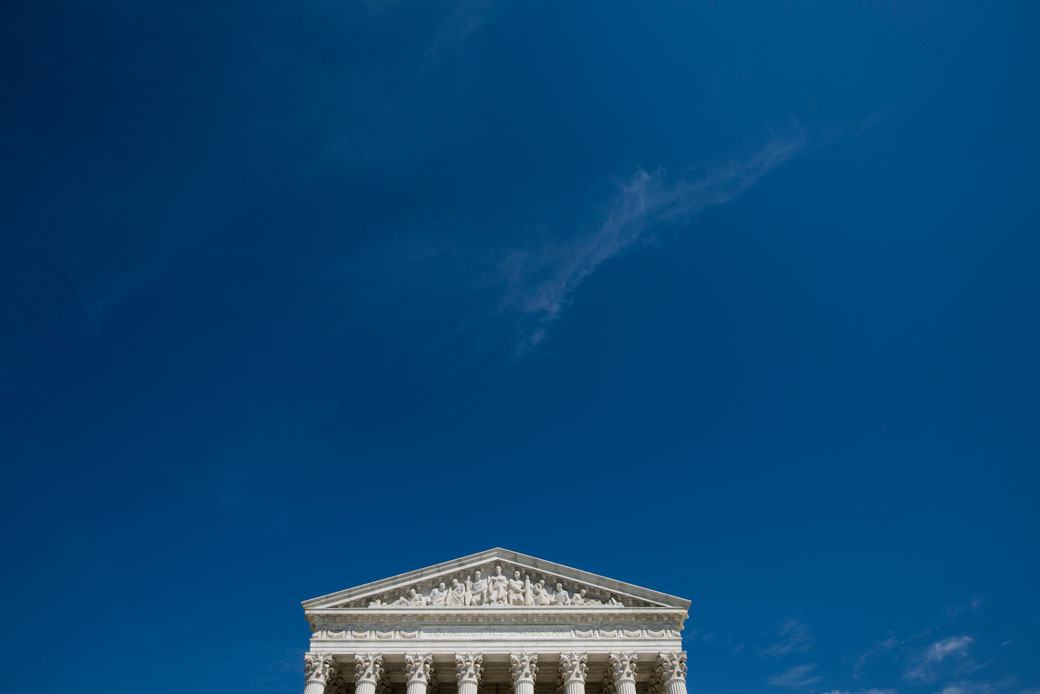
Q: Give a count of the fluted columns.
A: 8